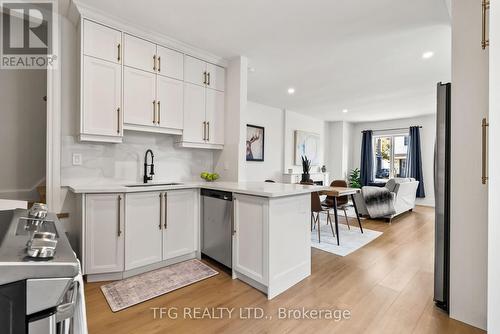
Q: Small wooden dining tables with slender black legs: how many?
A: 1